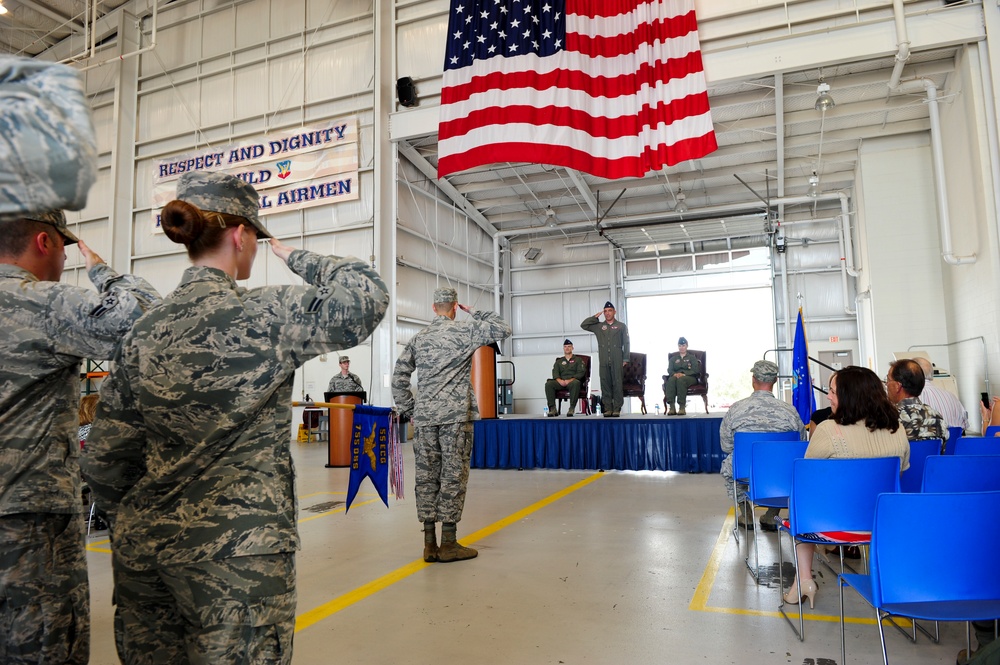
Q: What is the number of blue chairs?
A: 9